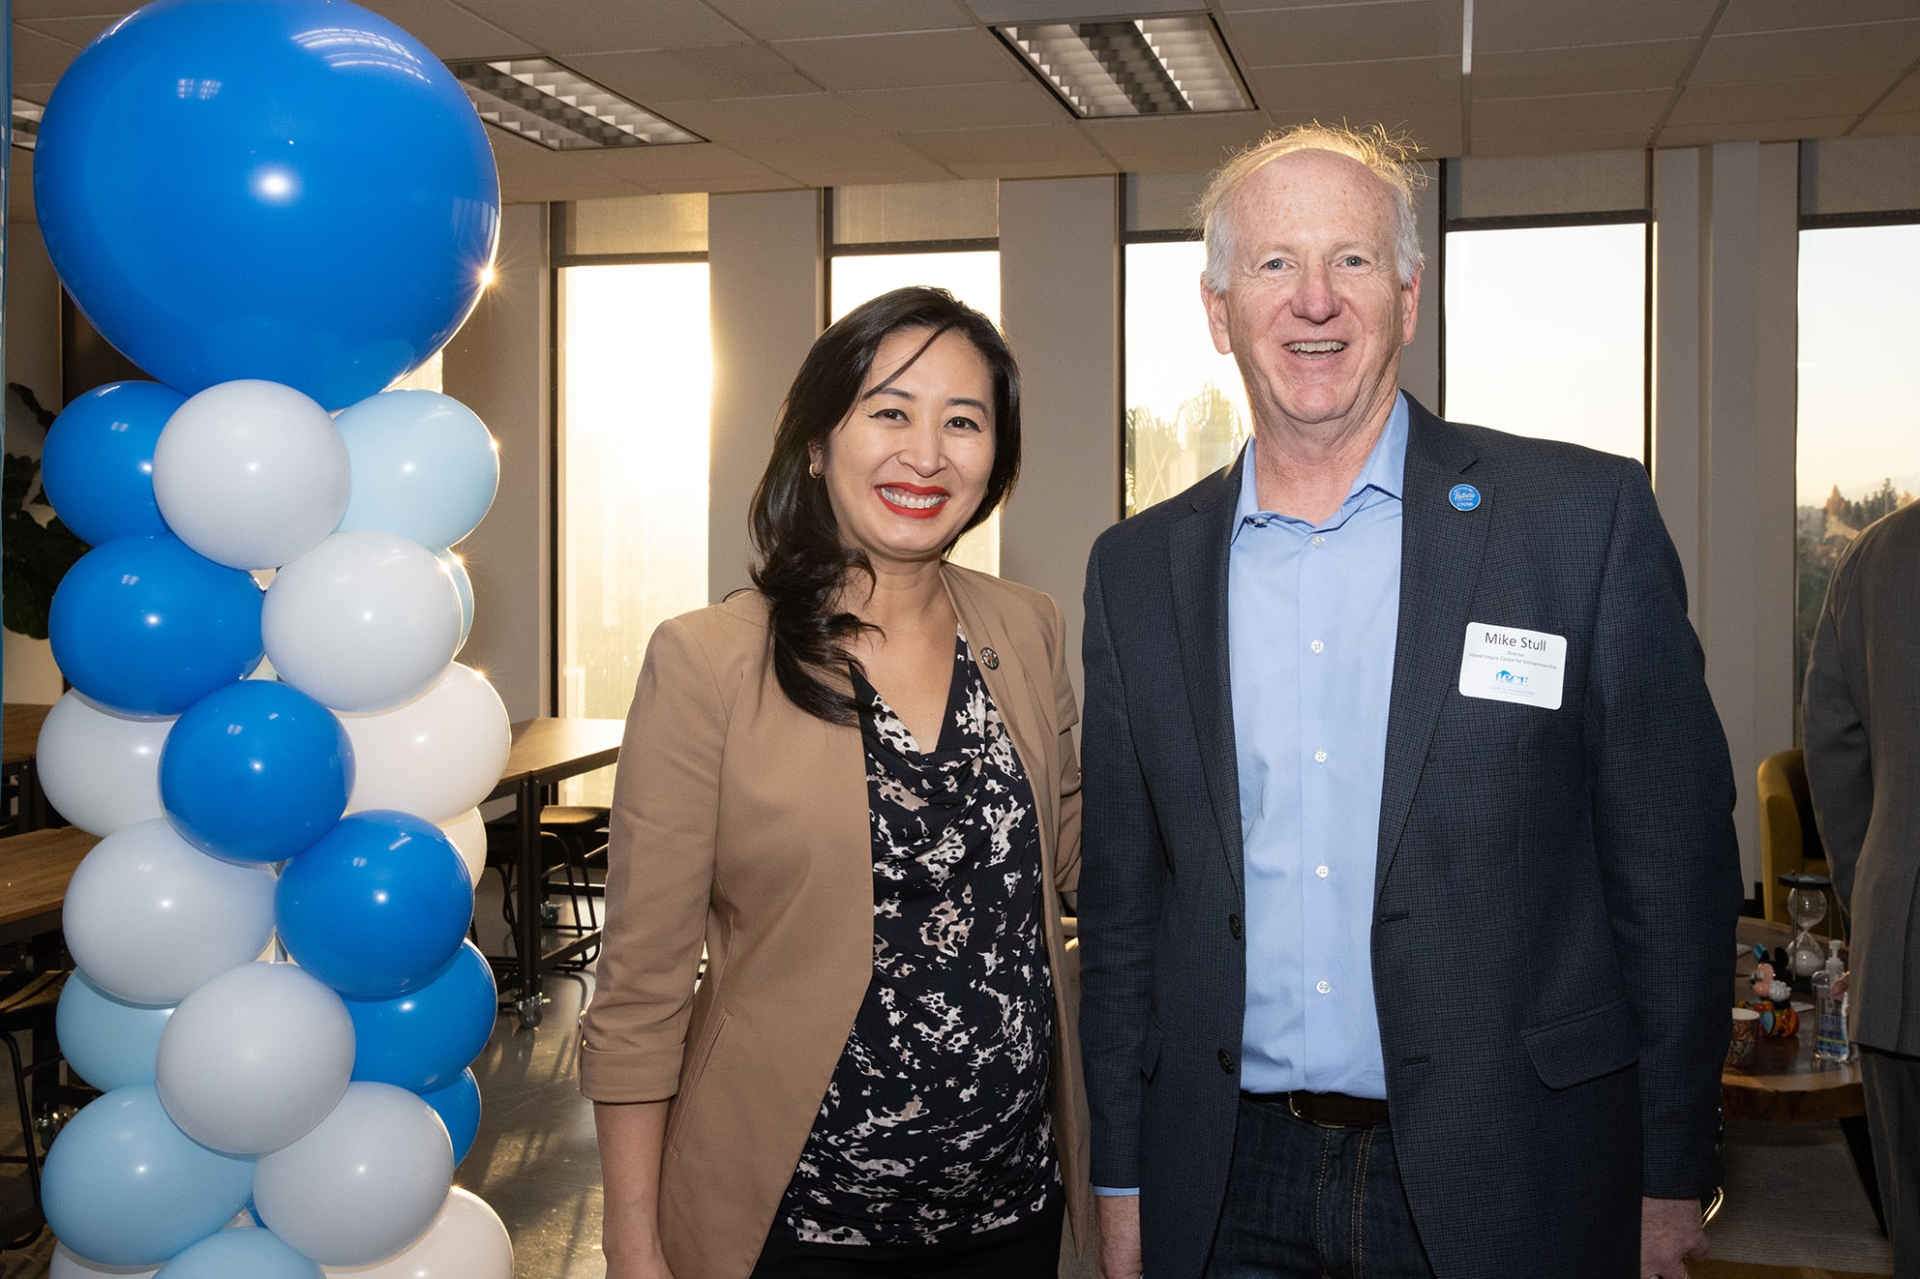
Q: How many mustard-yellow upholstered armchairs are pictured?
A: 1